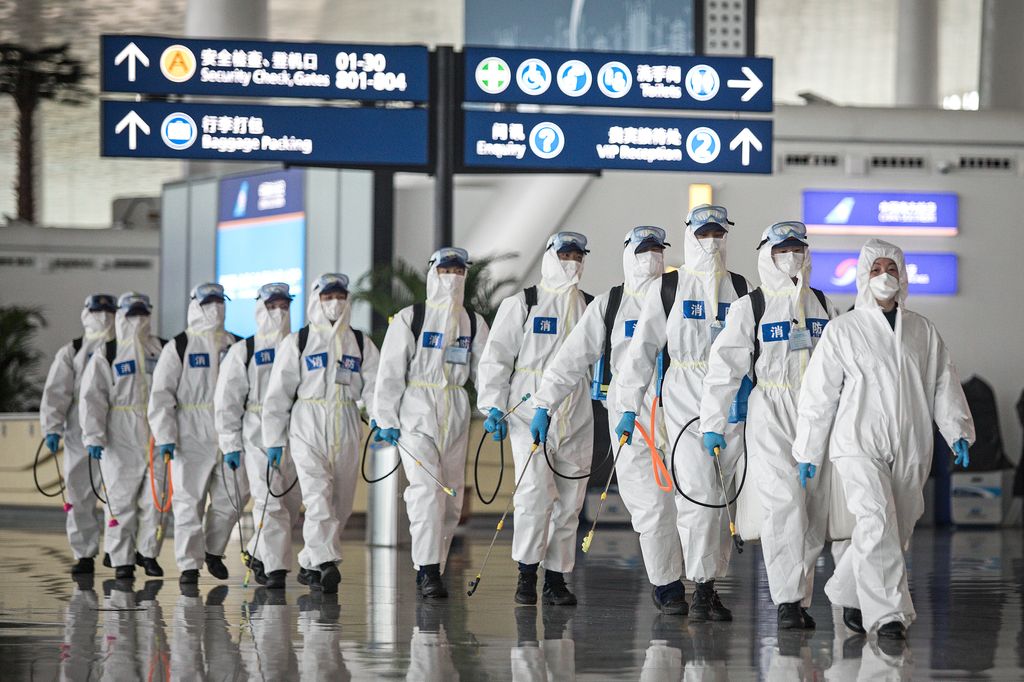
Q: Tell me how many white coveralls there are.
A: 11